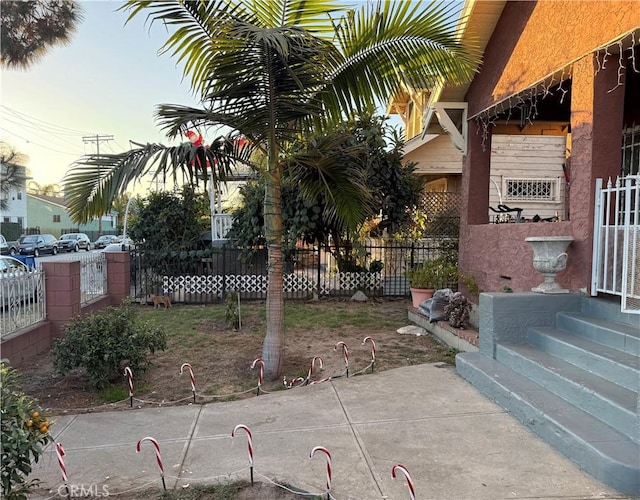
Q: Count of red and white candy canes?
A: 13